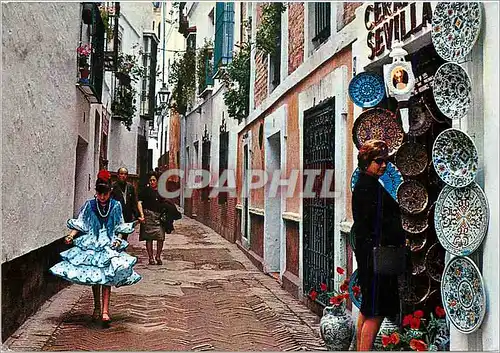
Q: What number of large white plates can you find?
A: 5